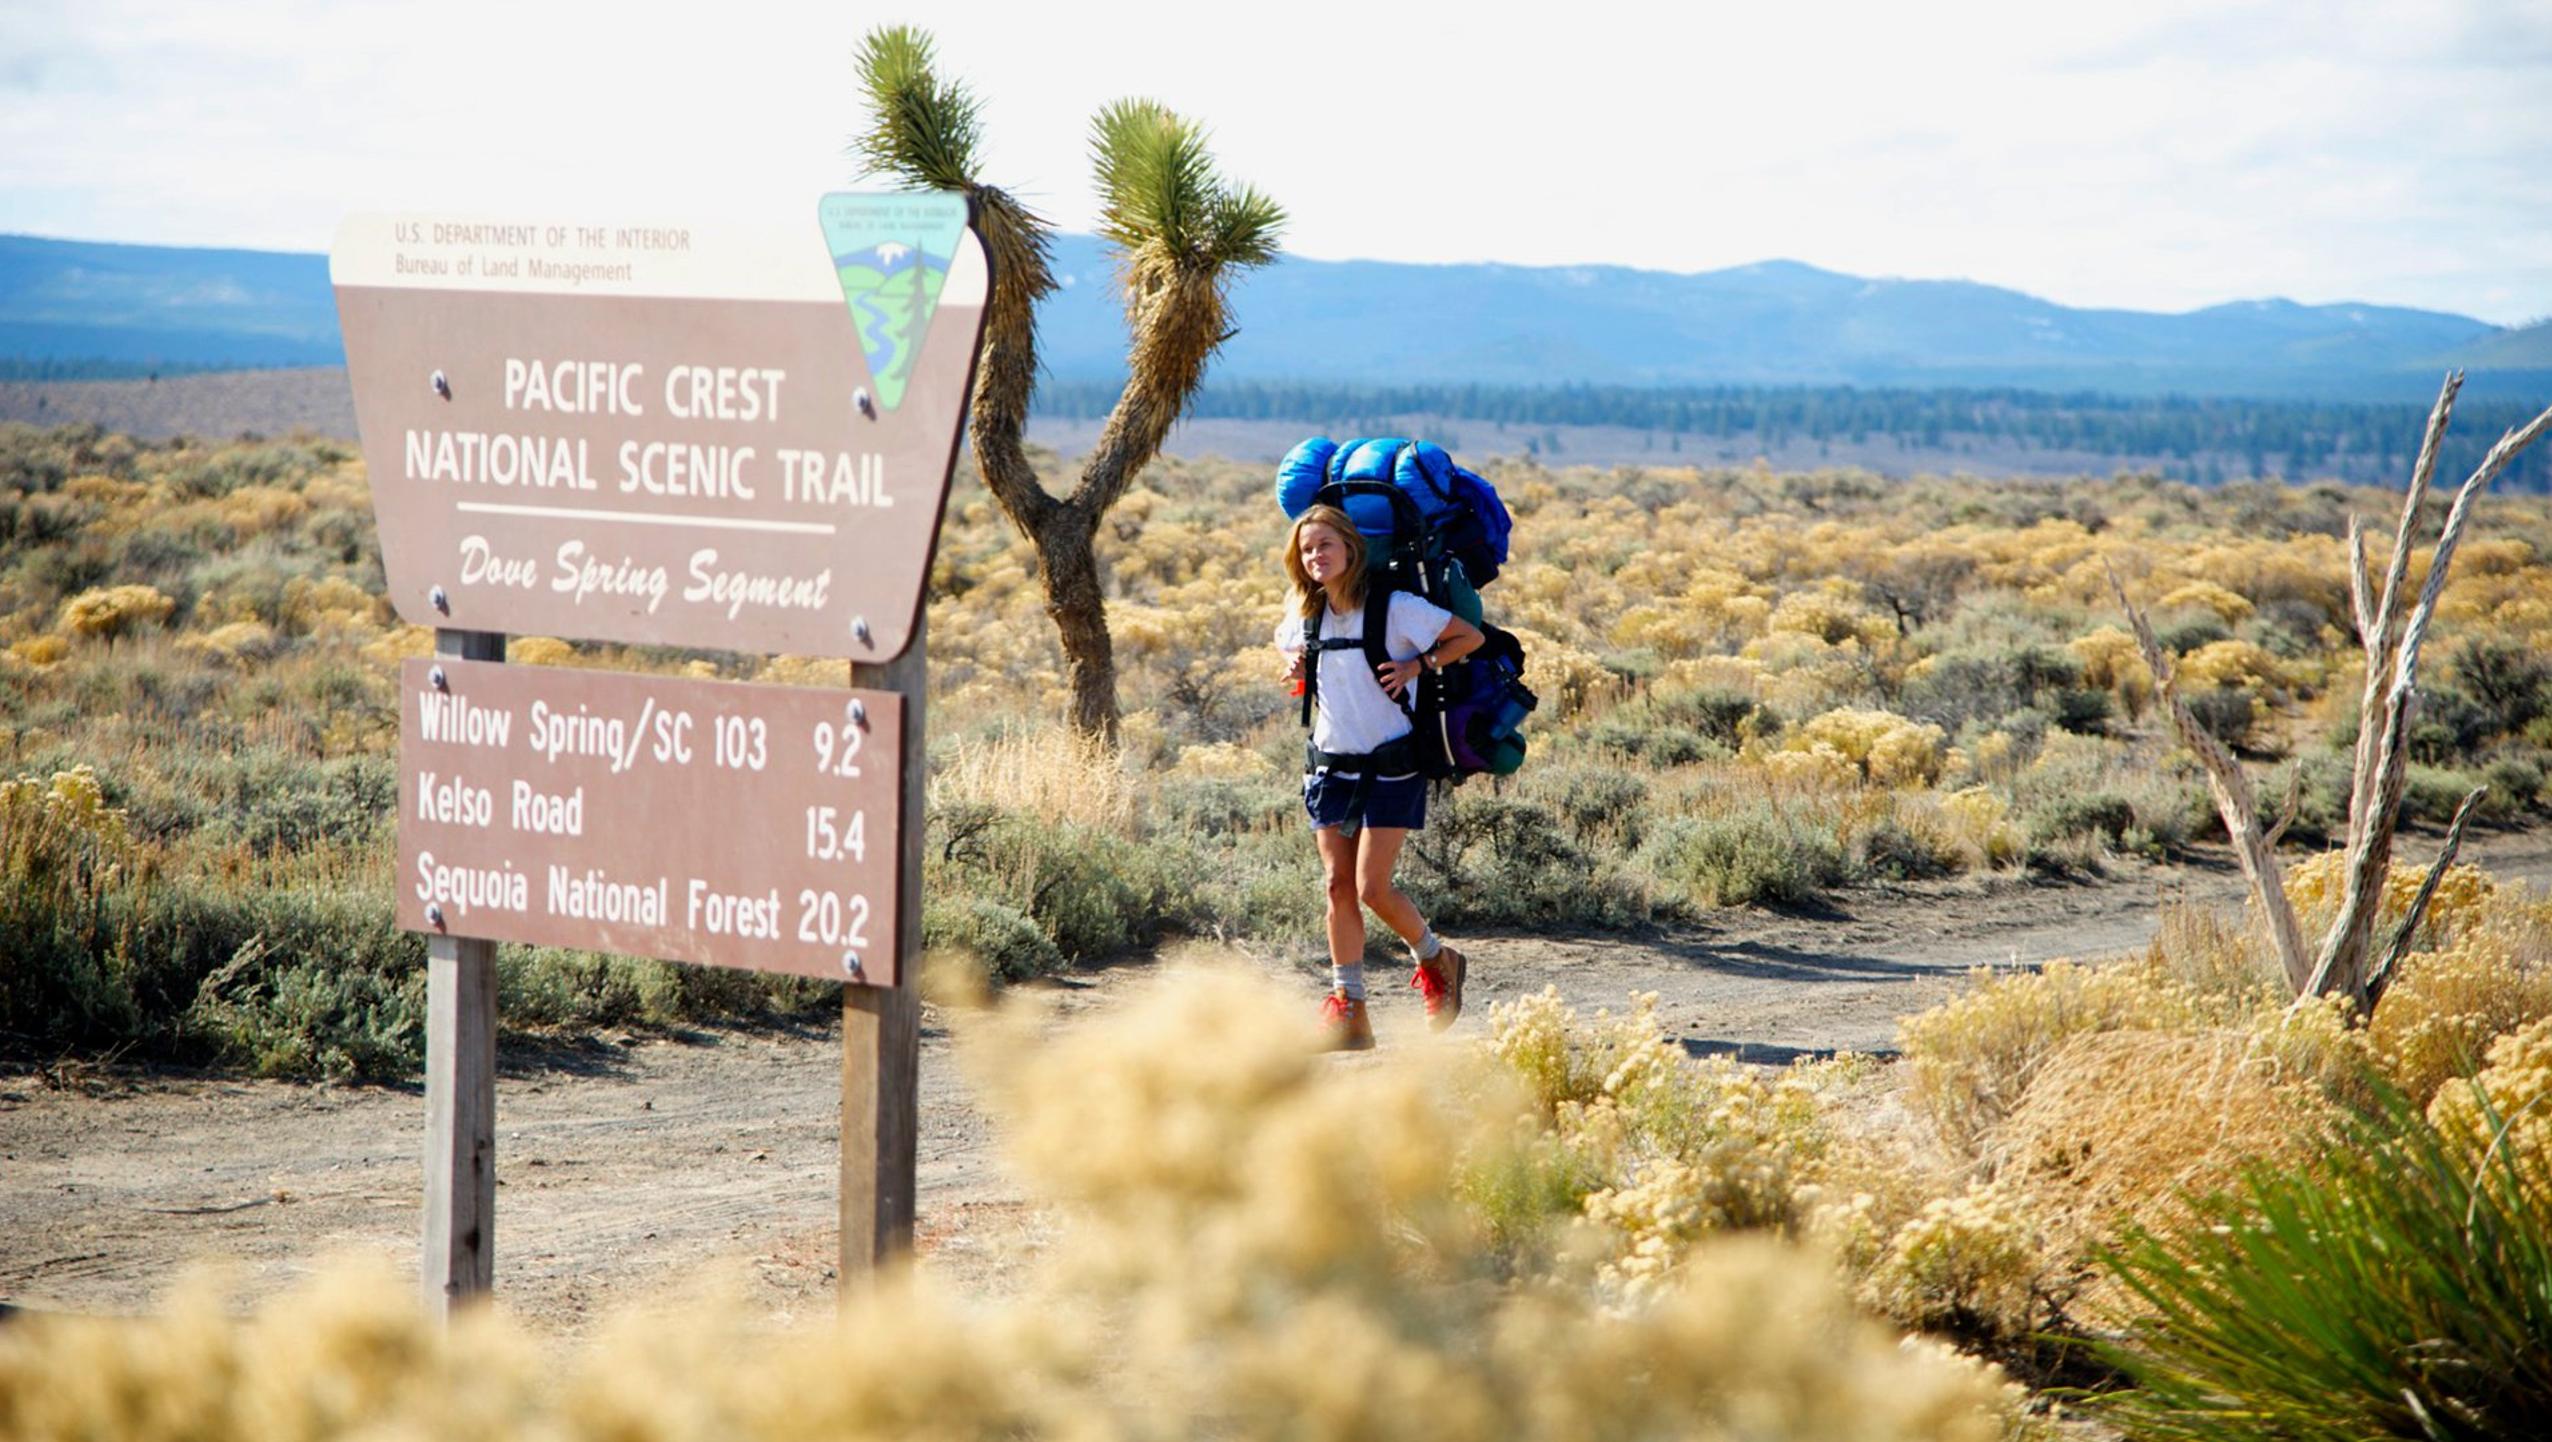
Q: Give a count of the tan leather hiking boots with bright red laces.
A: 2